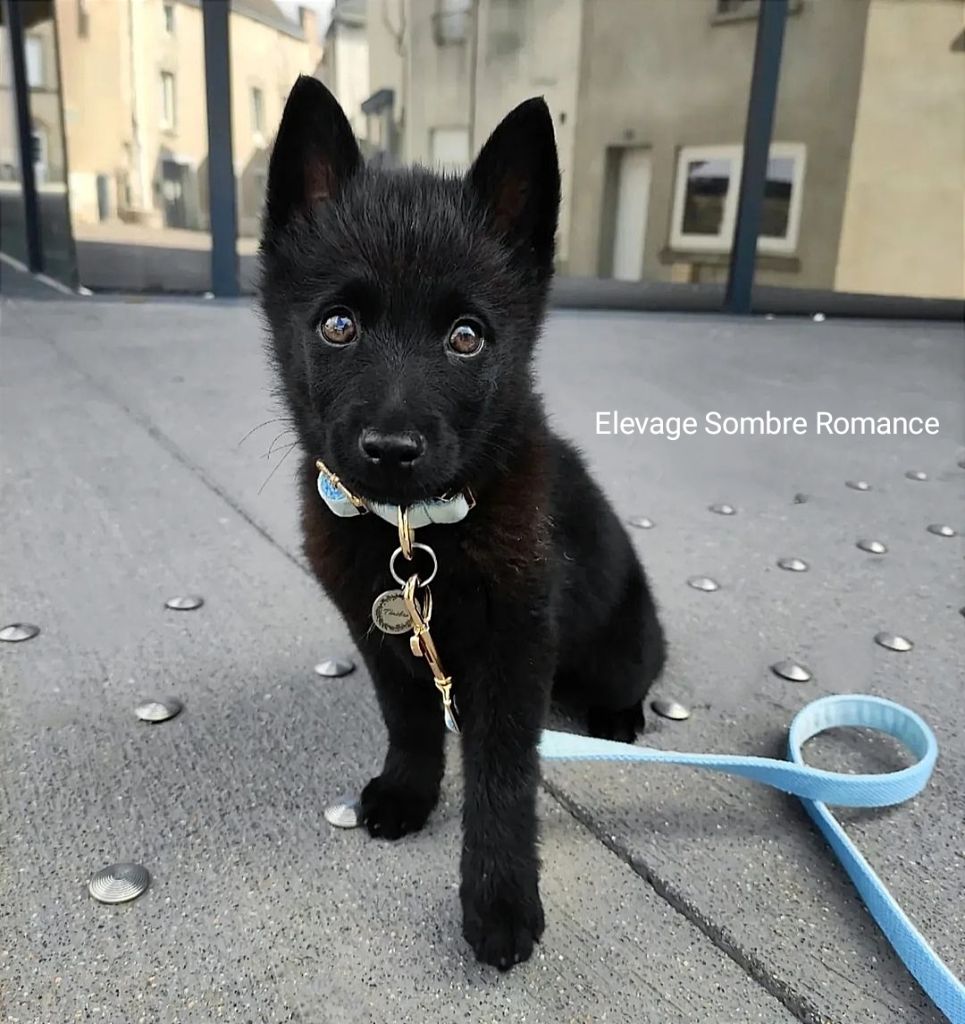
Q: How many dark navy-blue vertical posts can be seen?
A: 3